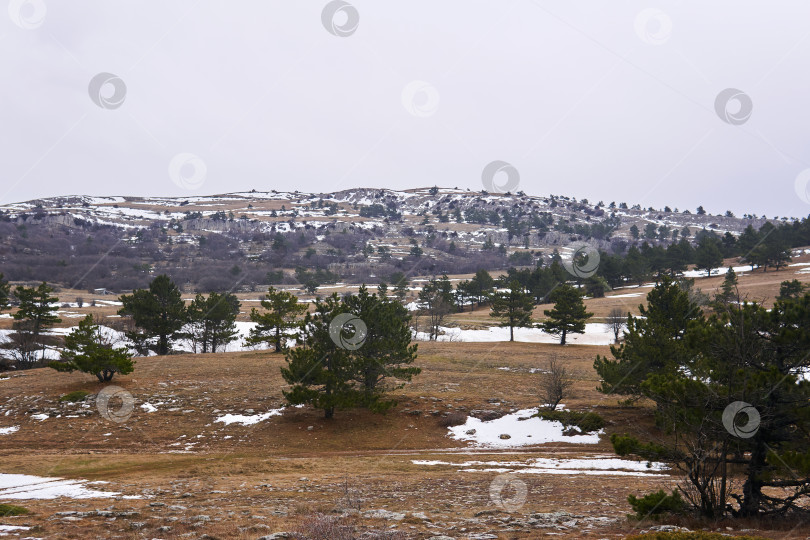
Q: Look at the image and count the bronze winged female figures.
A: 0